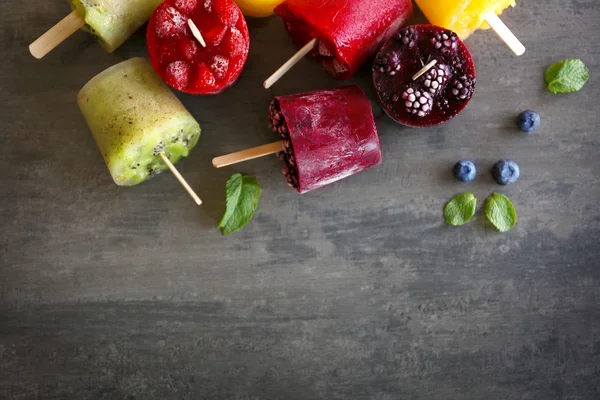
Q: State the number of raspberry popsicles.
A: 2